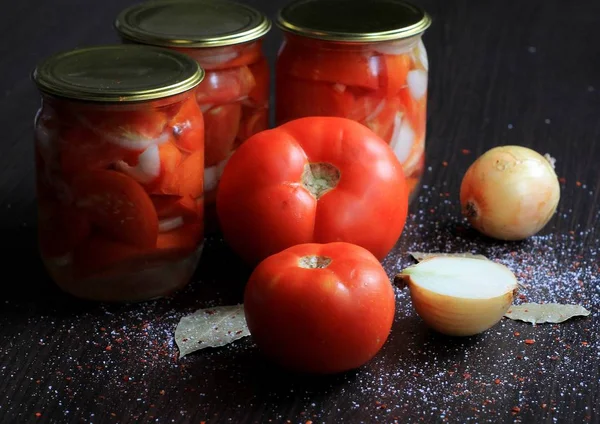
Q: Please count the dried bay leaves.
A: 3